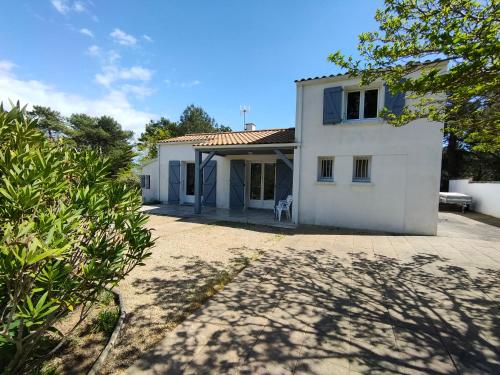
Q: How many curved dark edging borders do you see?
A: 1